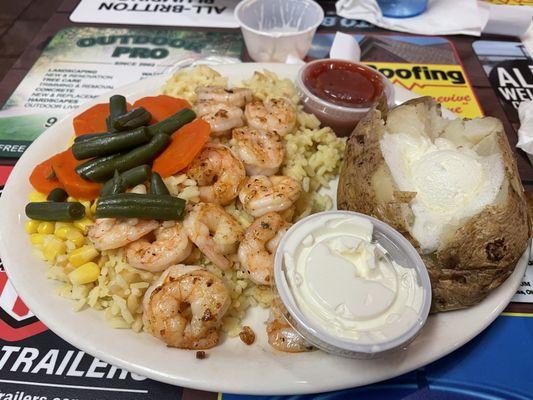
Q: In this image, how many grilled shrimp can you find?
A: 12